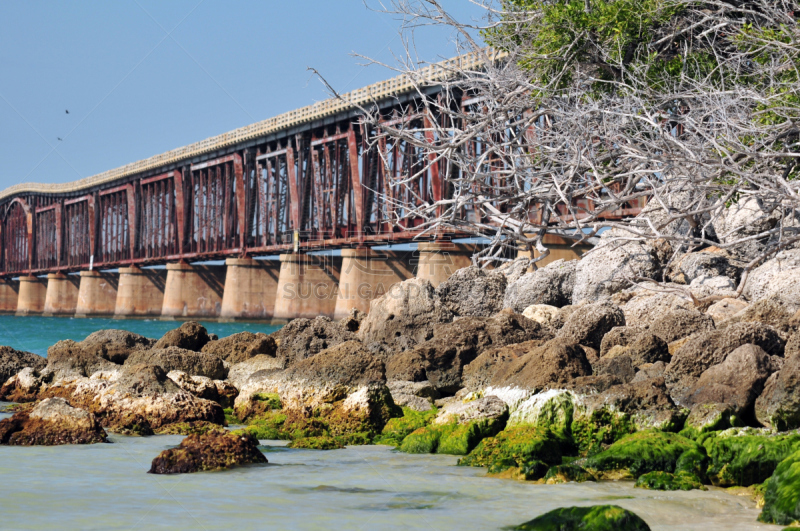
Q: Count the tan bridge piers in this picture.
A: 11